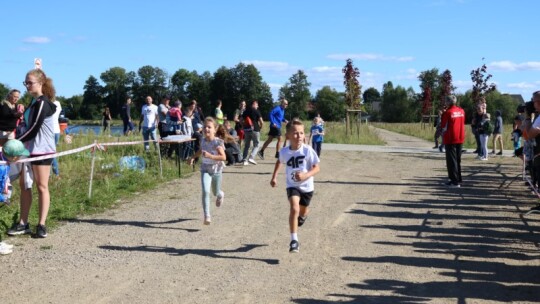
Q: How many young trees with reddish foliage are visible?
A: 4